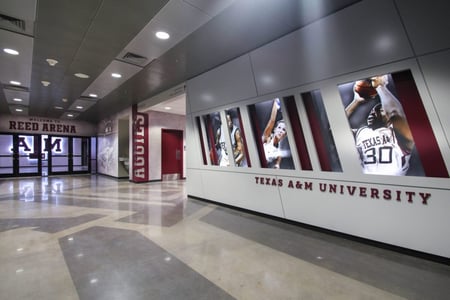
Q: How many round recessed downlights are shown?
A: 10